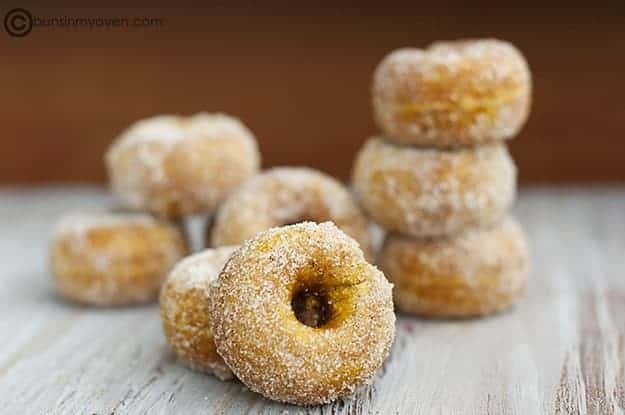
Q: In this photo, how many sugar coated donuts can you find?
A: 8